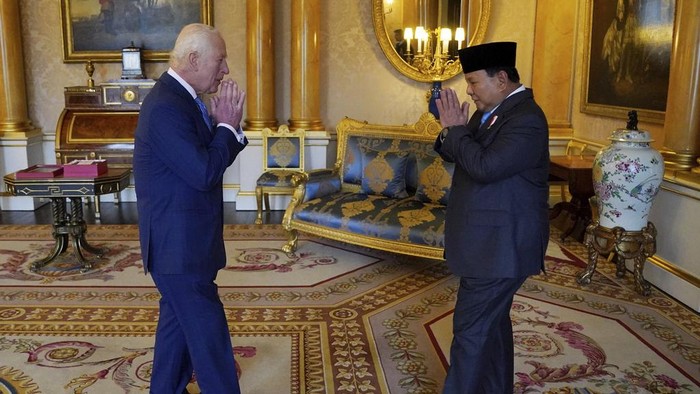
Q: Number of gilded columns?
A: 4